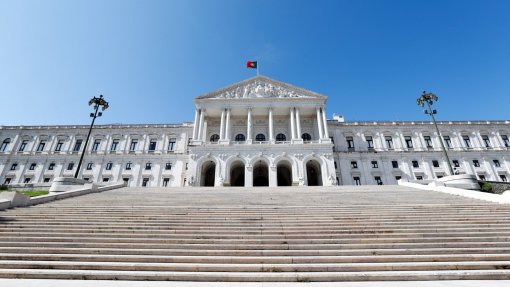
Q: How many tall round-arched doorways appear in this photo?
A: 5